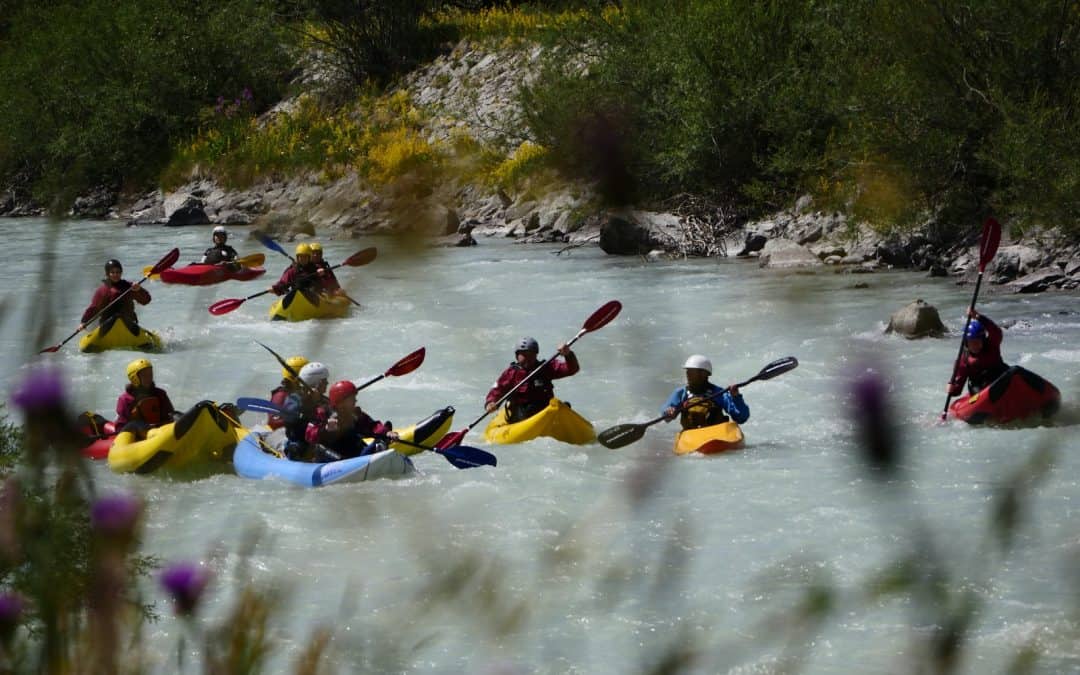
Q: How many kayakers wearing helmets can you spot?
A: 11